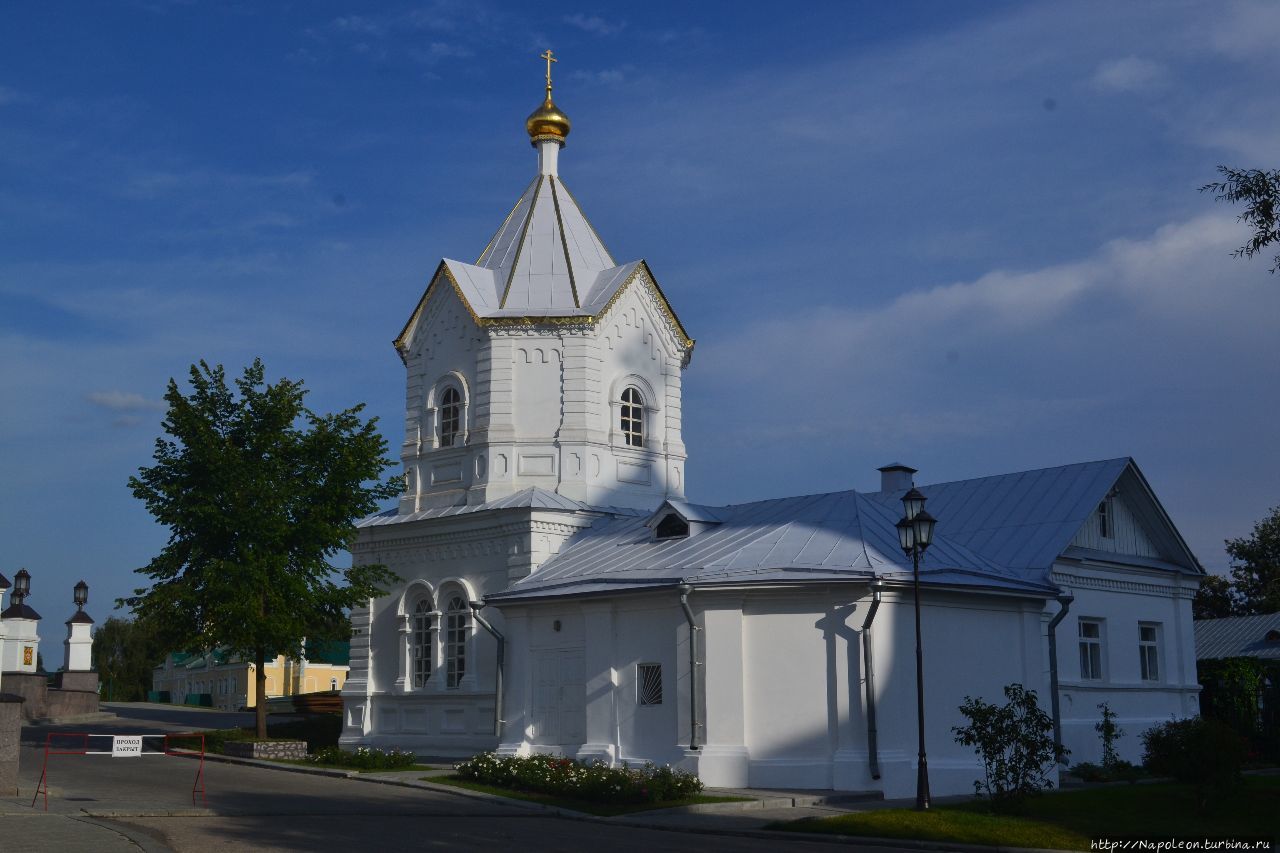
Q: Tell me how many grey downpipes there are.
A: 4